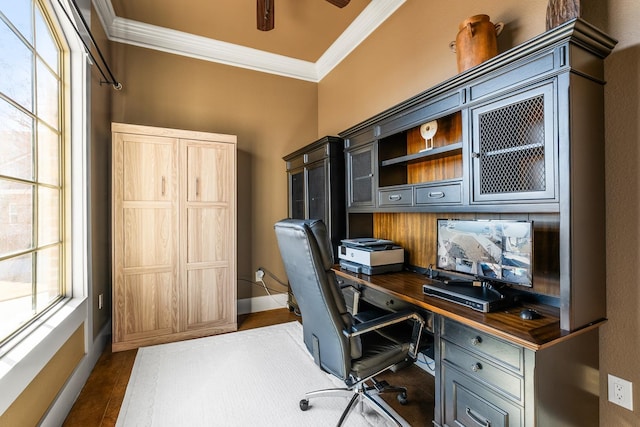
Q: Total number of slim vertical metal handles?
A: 2